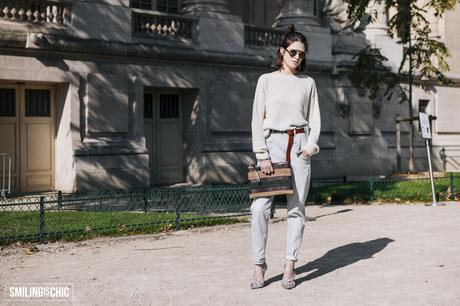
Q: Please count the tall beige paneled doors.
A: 2